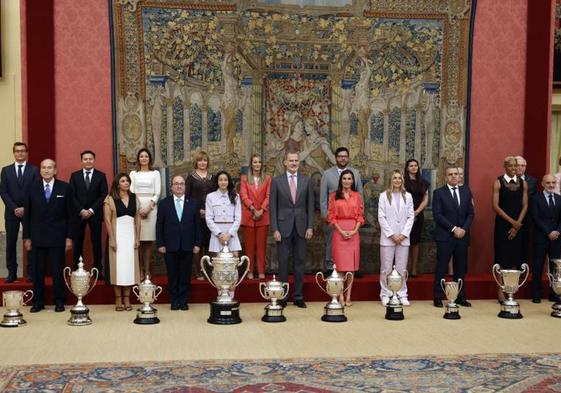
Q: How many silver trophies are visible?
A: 10